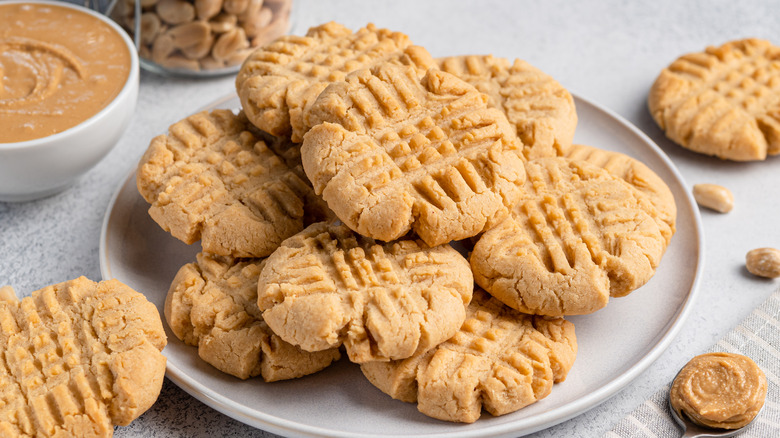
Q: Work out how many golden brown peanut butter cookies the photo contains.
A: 11